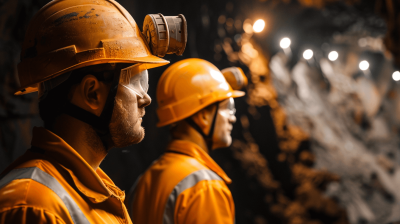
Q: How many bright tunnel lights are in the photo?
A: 6